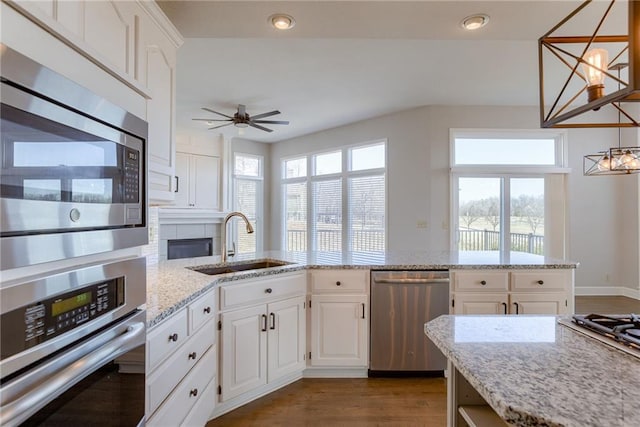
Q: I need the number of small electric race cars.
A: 0